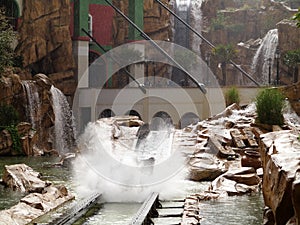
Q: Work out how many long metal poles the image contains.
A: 3